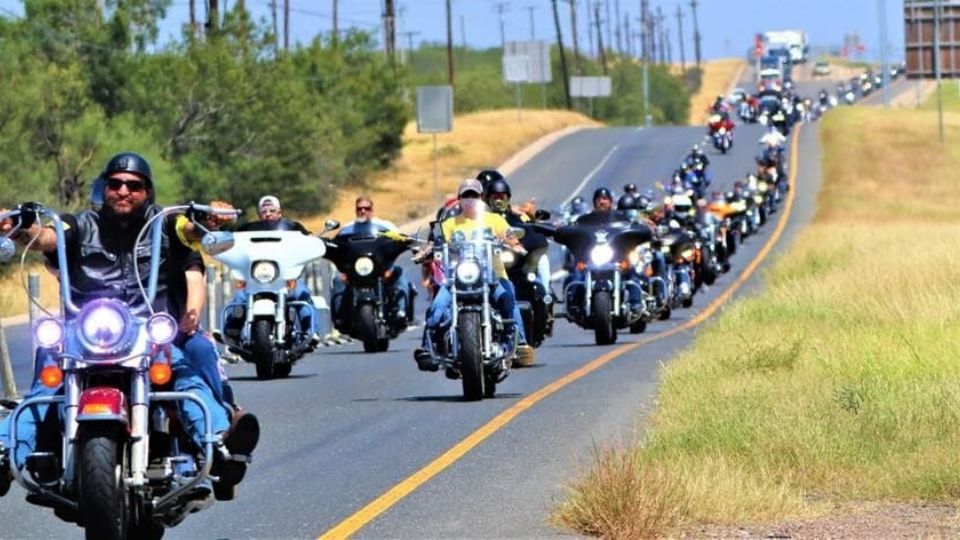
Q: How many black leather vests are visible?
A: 1